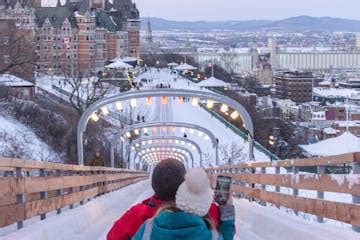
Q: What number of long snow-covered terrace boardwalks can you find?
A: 1